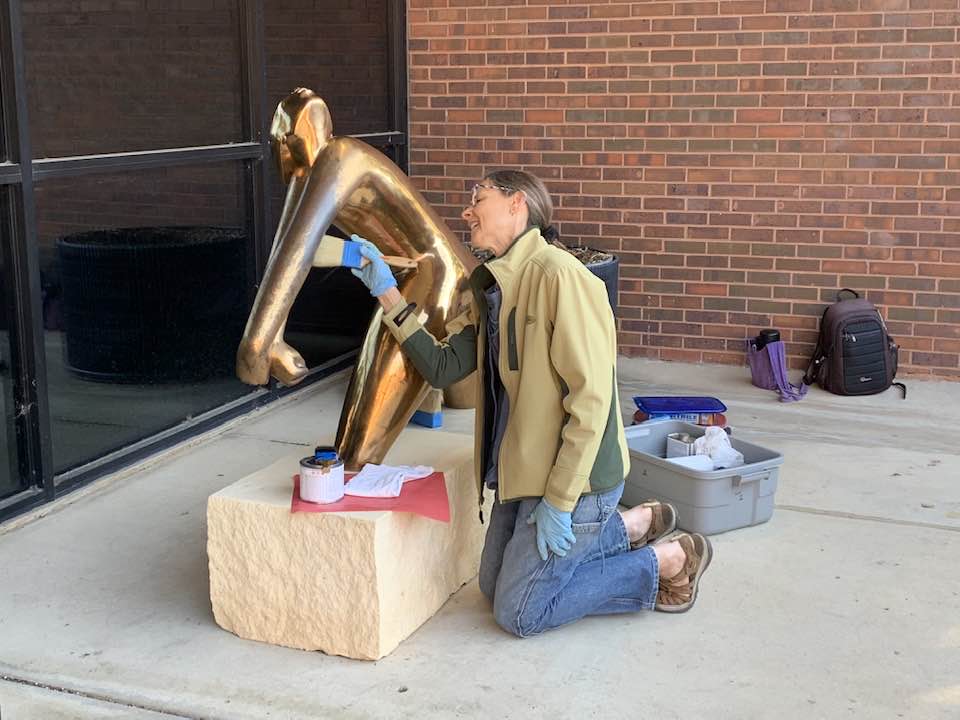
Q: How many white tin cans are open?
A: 1